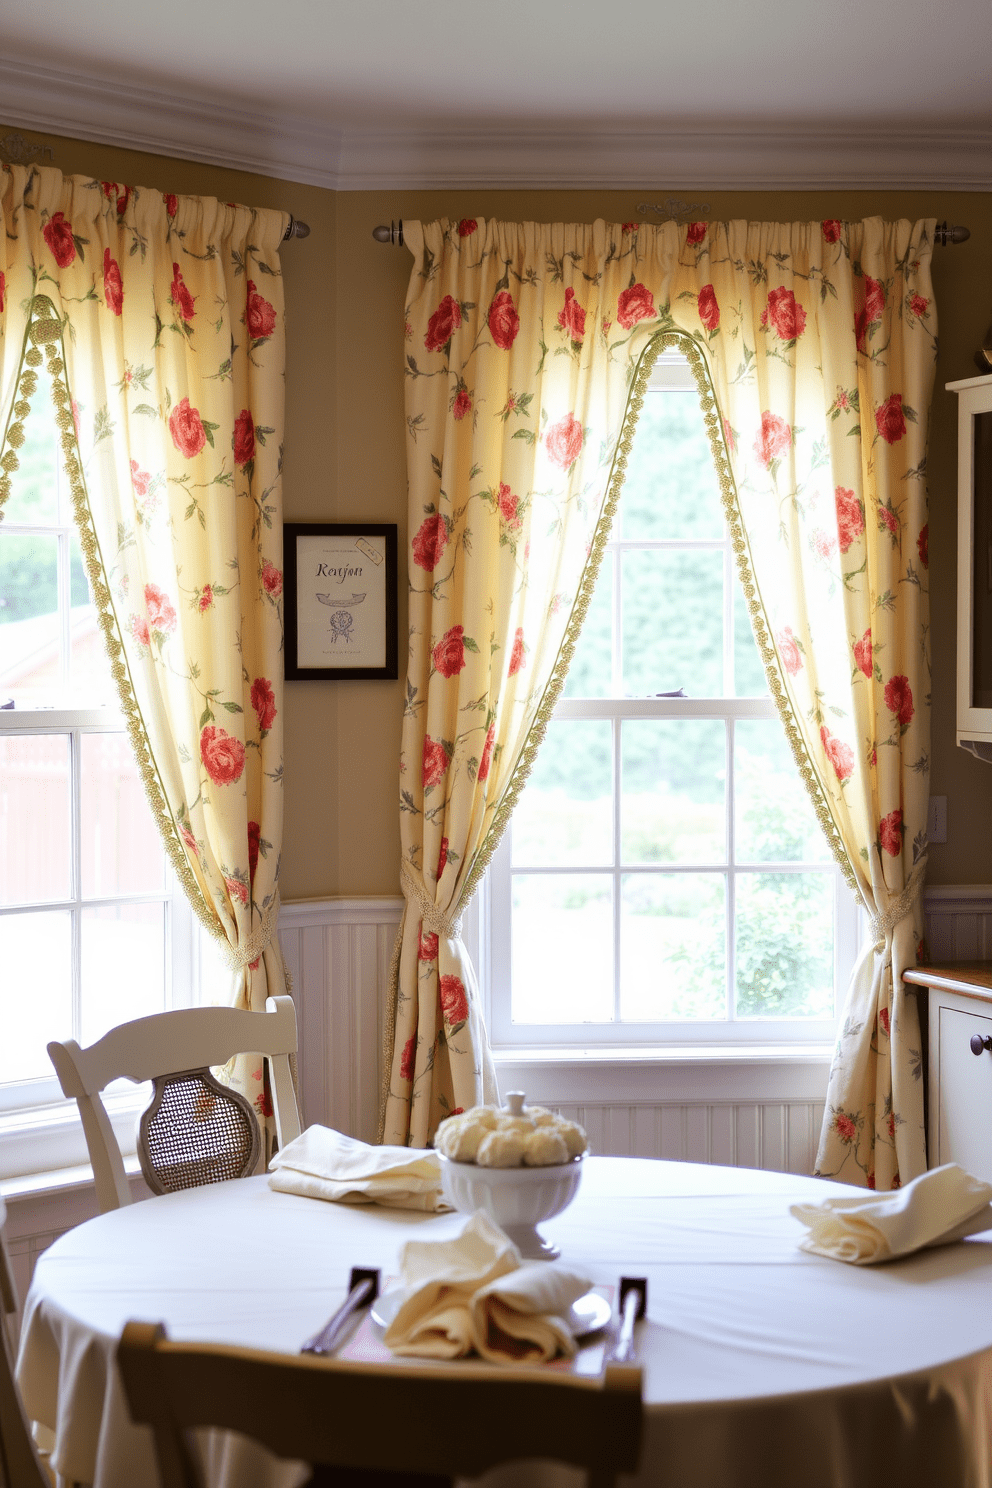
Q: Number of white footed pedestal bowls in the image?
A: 1